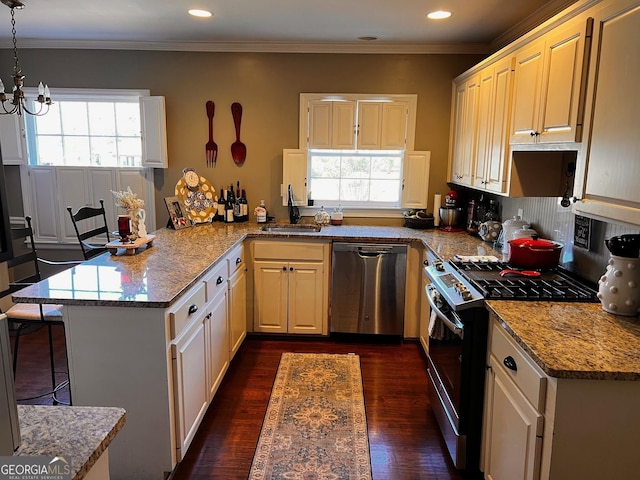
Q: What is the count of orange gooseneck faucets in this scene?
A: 0